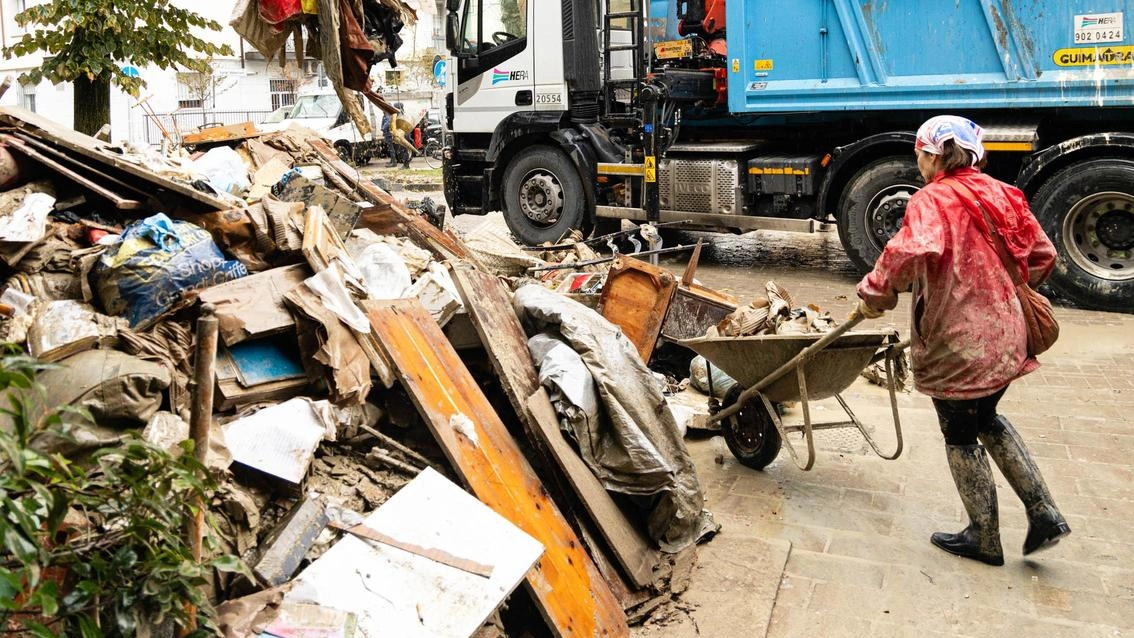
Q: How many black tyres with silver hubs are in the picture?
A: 3